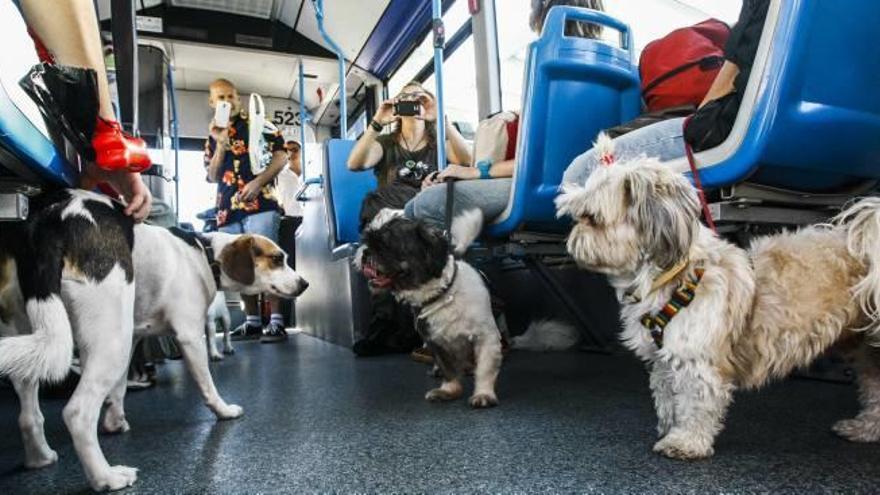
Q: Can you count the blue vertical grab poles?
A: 4